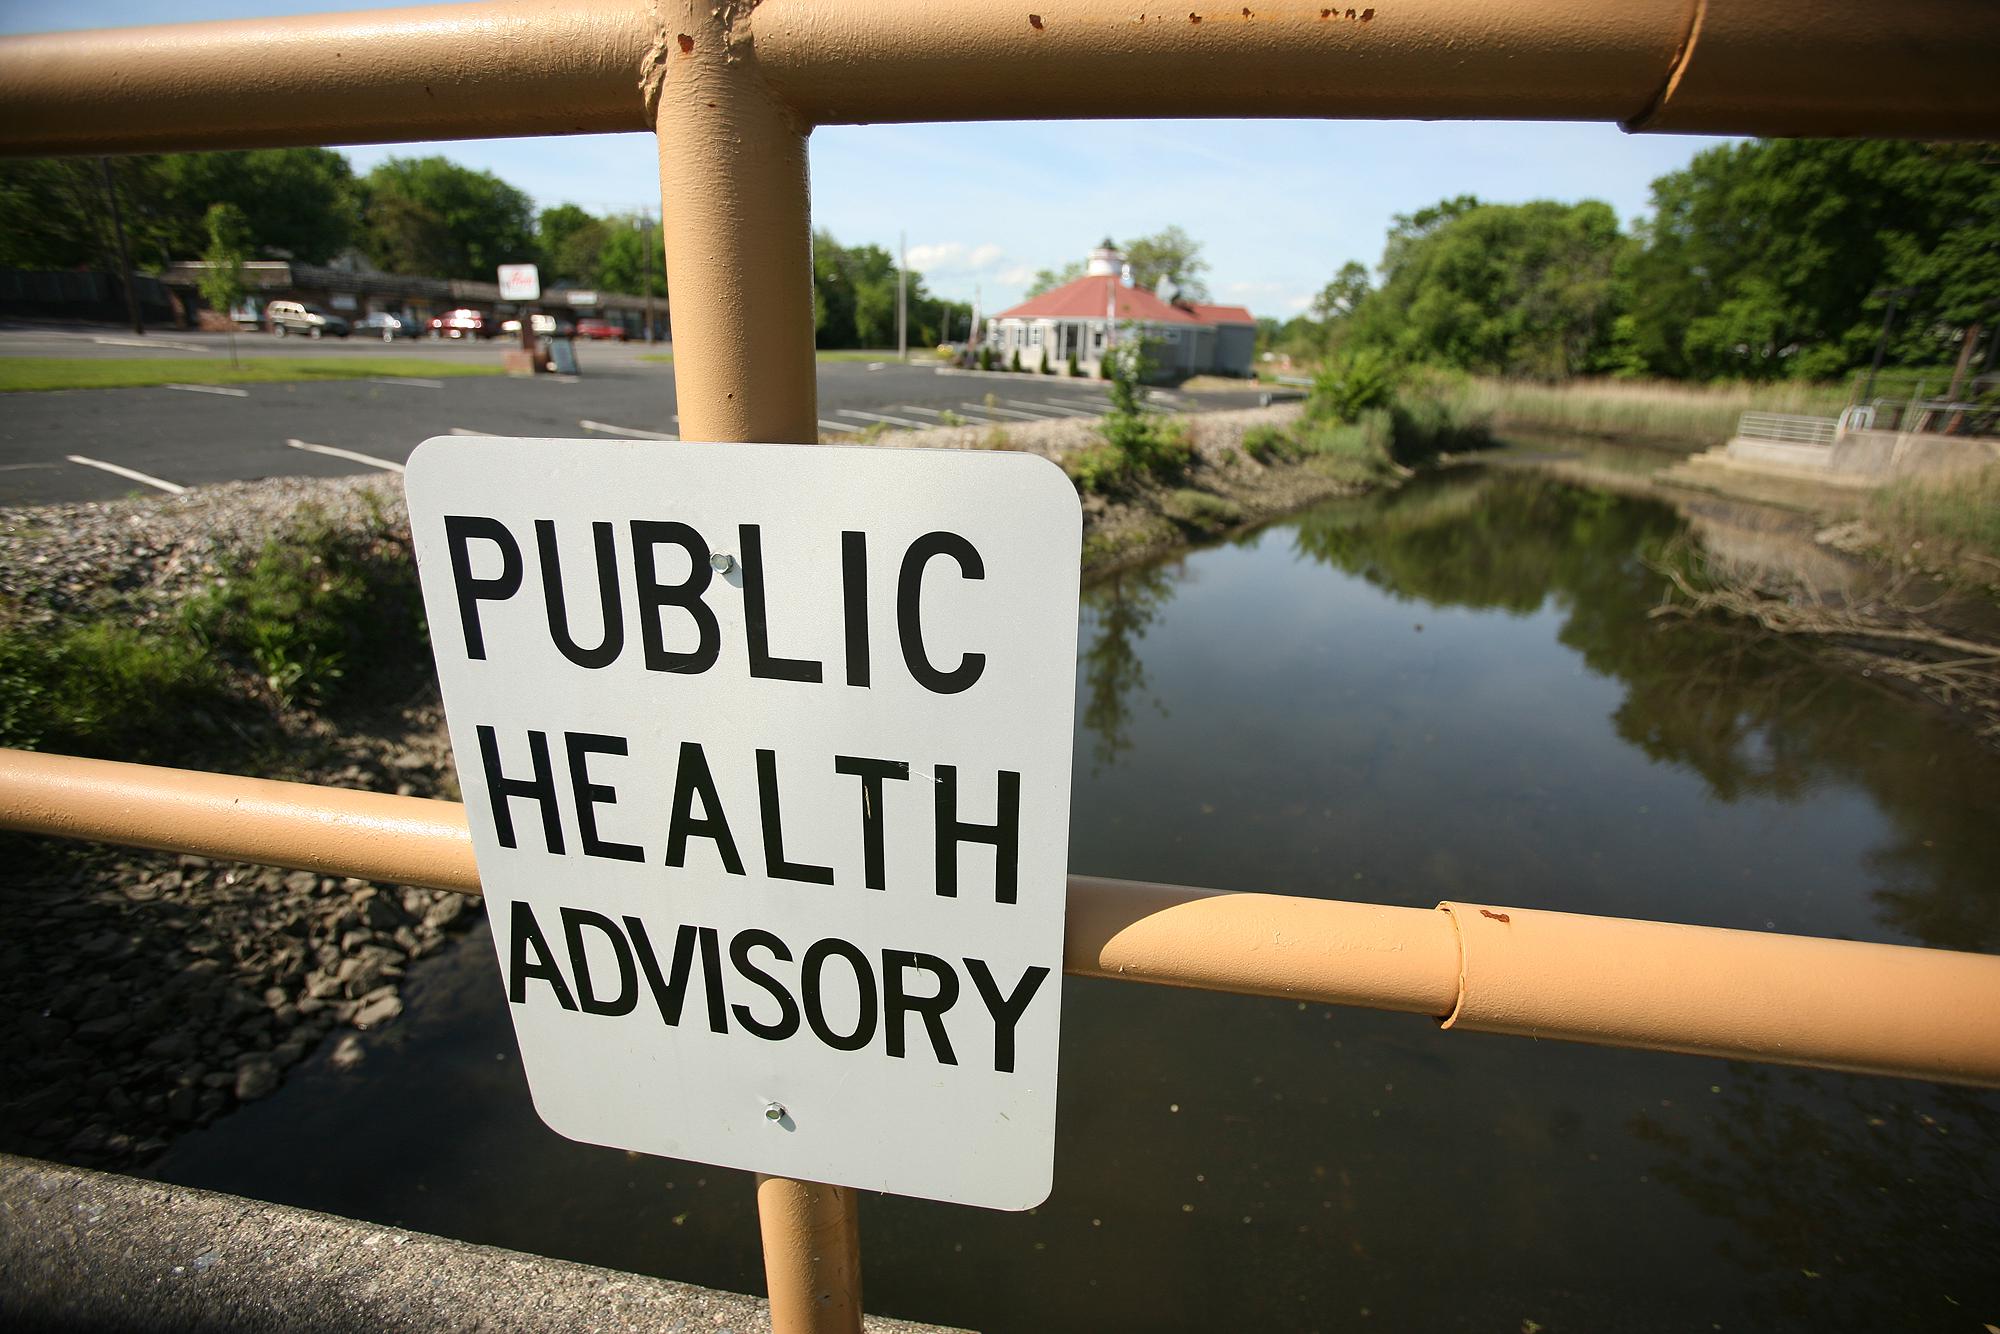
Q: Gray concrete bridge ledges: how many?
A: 1